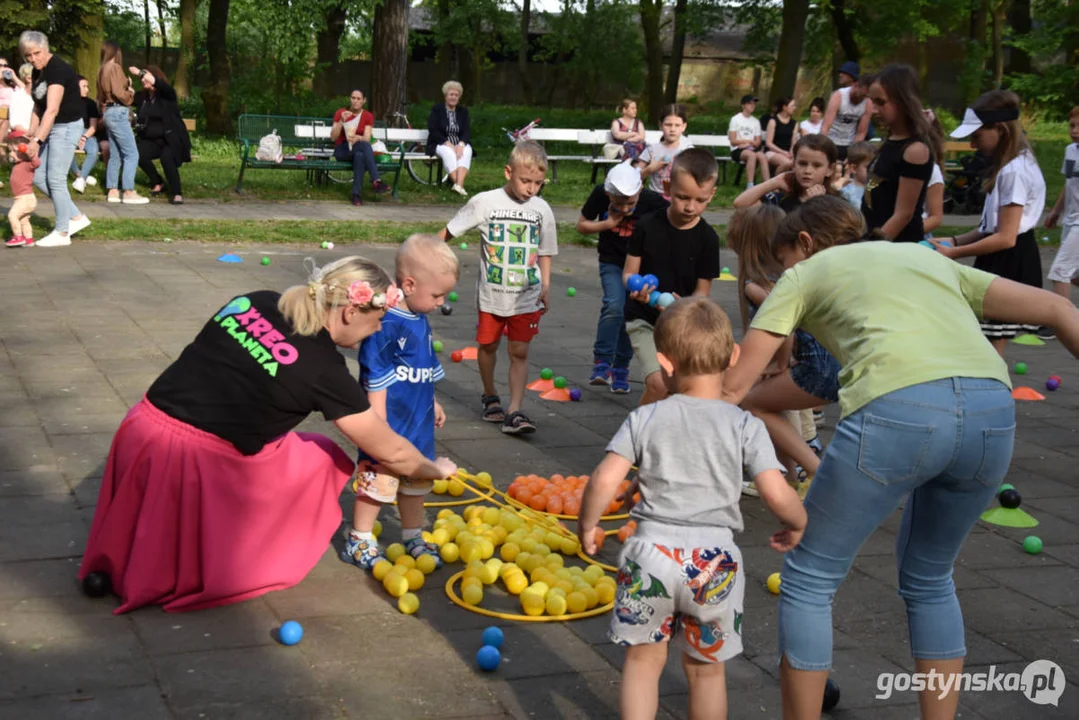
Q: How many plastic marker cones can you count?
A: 8